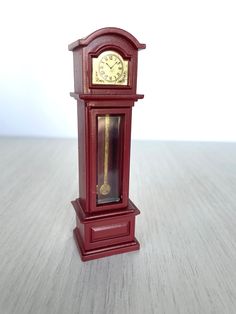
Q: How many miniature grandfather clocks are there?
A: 1